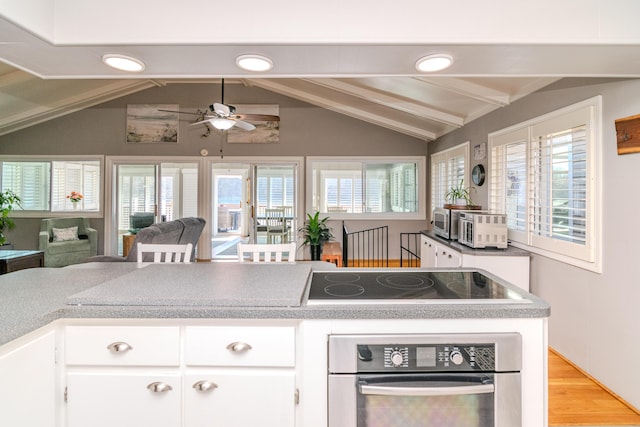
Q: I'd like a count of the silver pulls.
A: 4